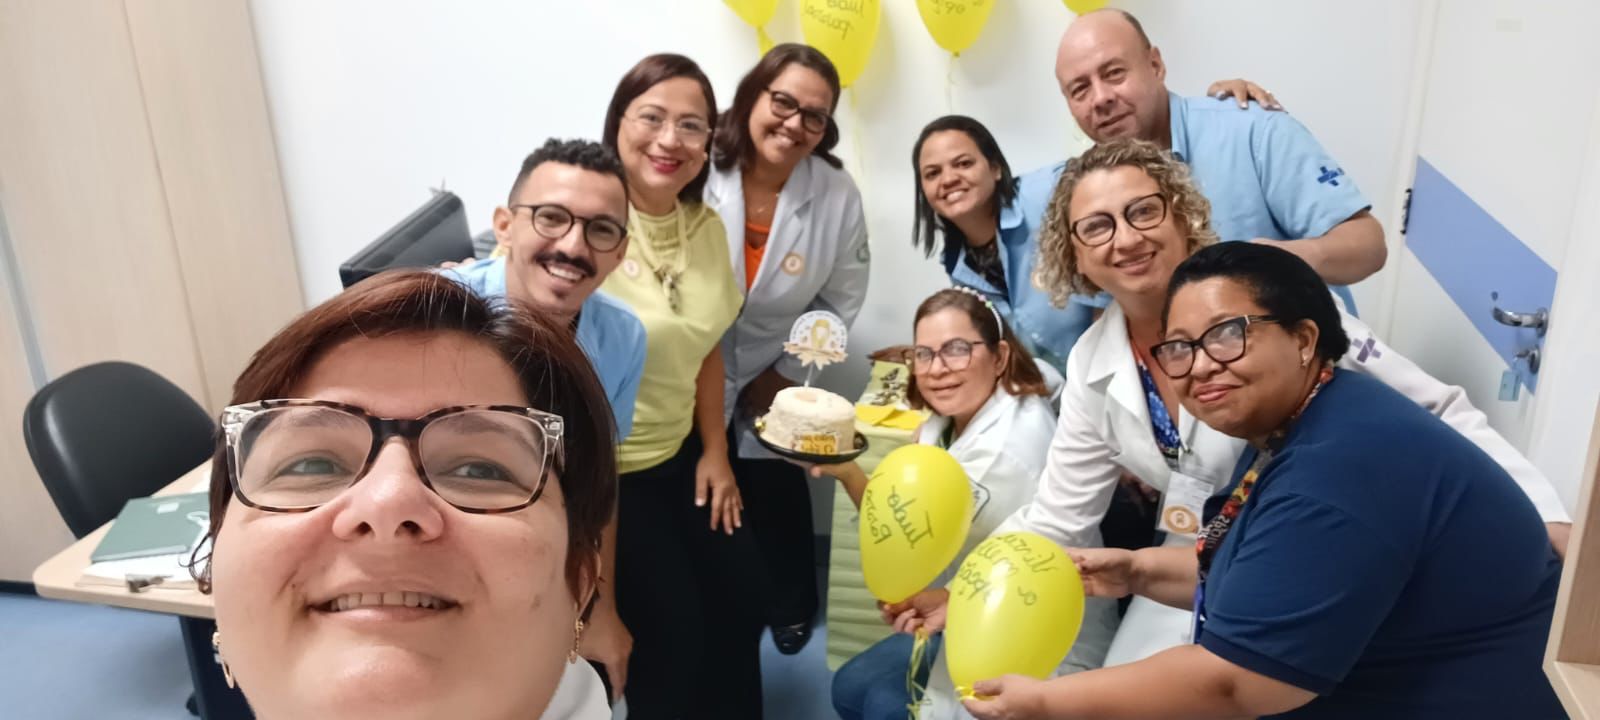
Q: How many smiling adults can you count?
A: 9